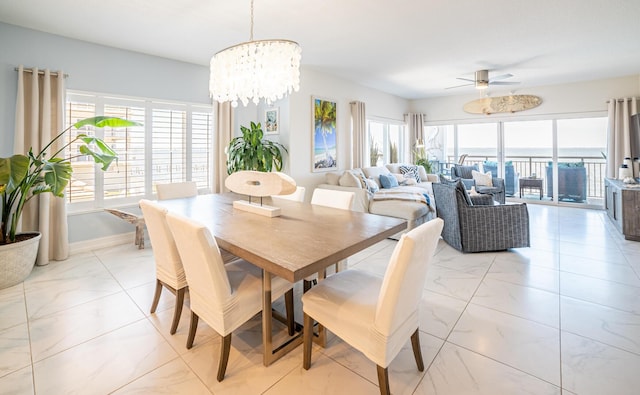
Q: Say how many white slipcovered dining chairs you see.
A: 6